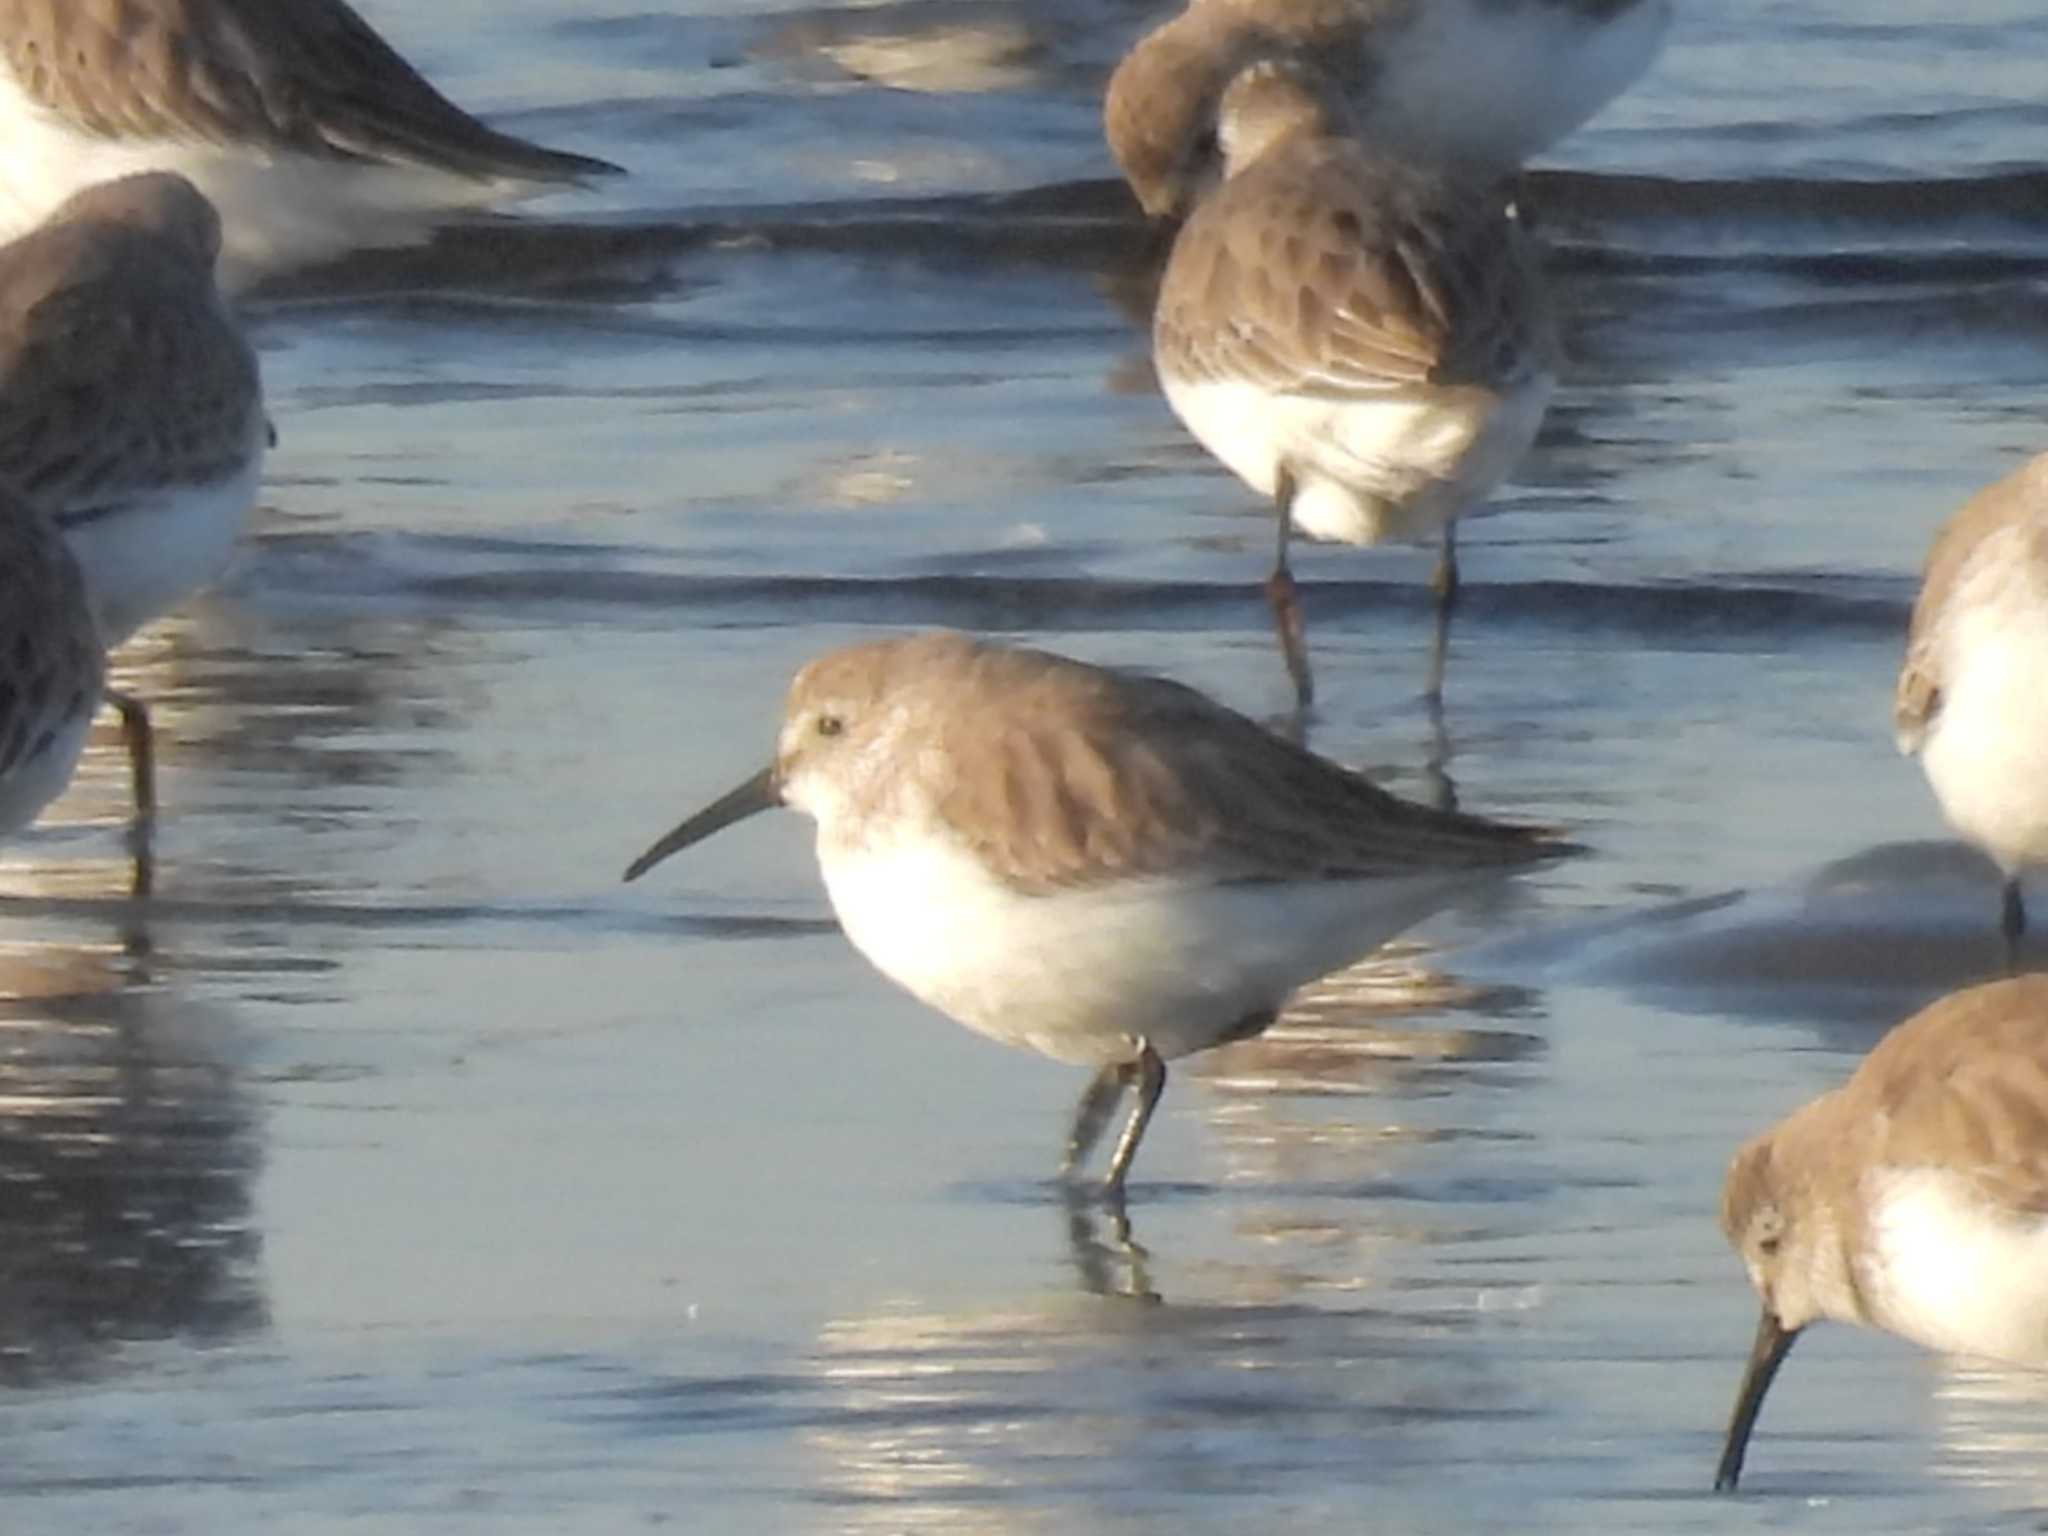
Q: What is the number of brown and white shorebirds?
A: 8